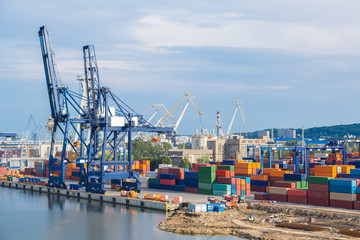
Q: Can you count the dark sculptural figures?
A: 0